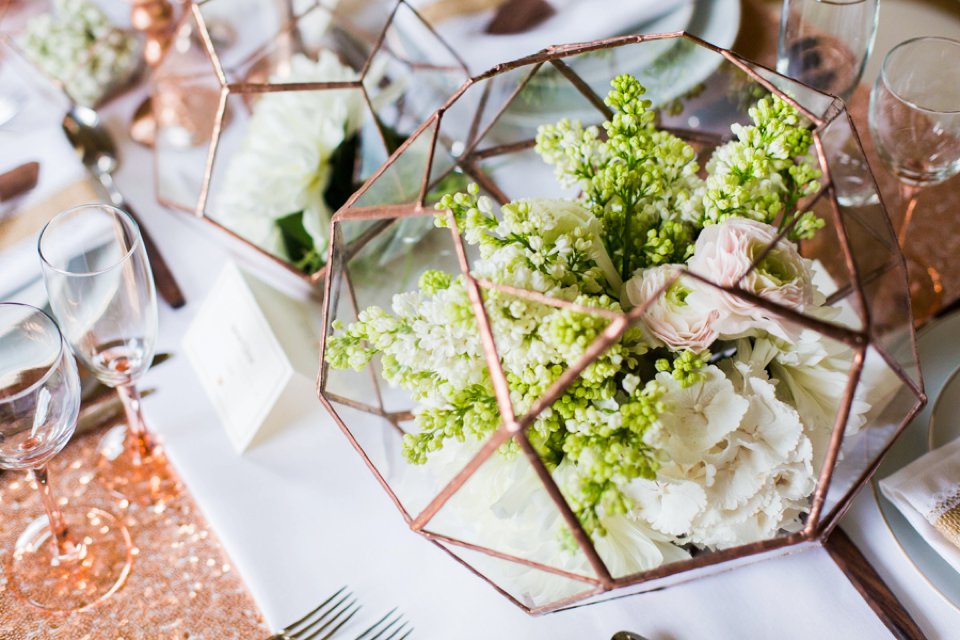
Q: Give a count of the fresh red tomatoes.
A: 0